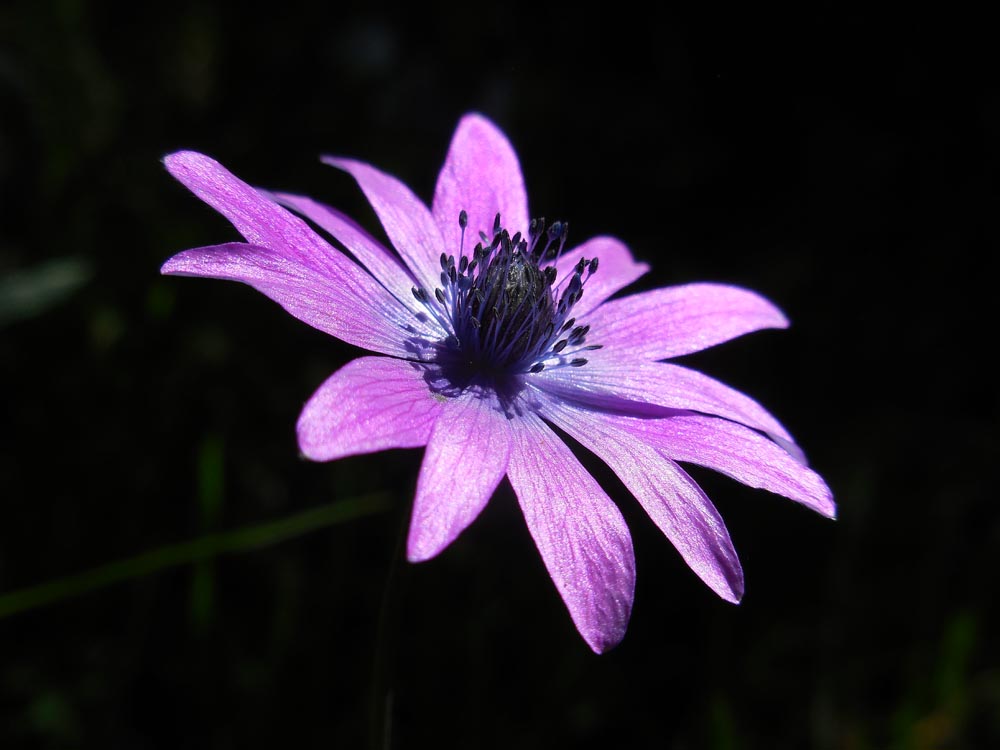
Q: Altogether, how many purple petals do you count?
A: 13